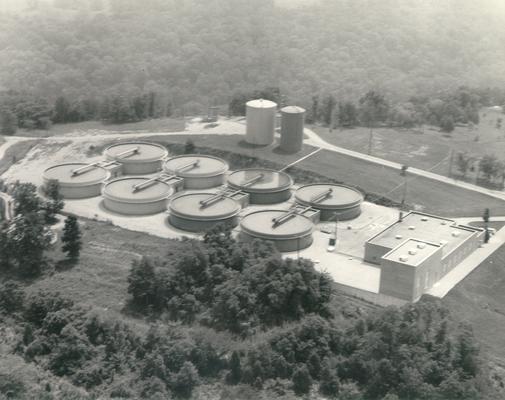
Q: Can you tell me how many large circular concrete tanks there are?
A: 8